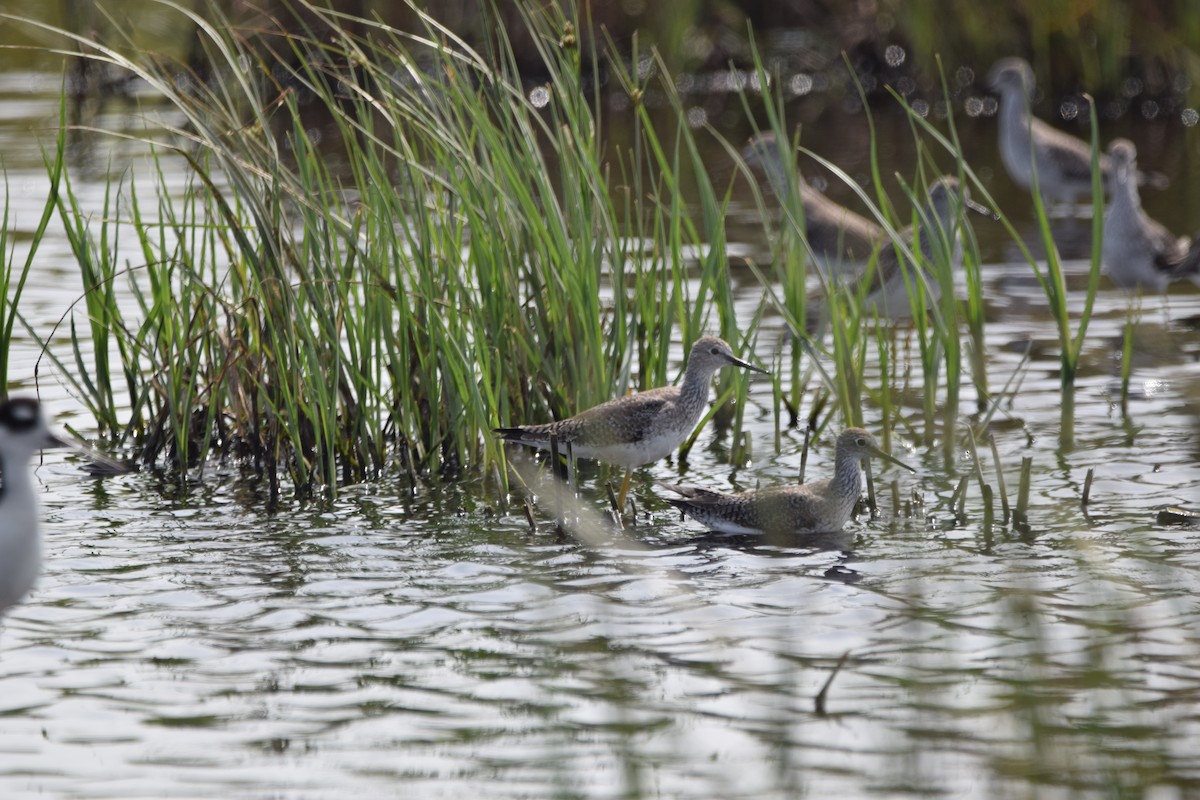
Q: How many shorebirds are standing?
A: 6